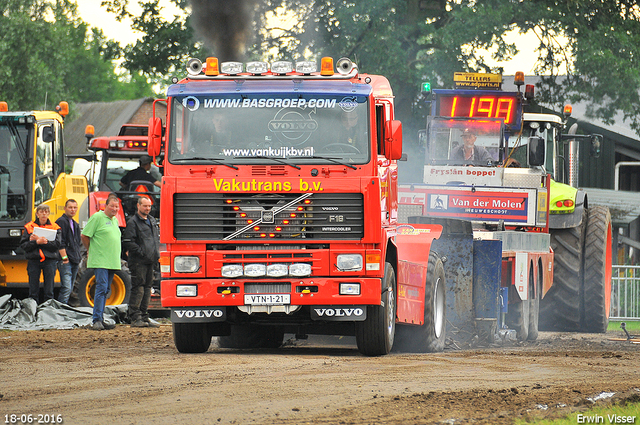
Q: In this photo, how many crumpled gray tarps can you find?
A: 1